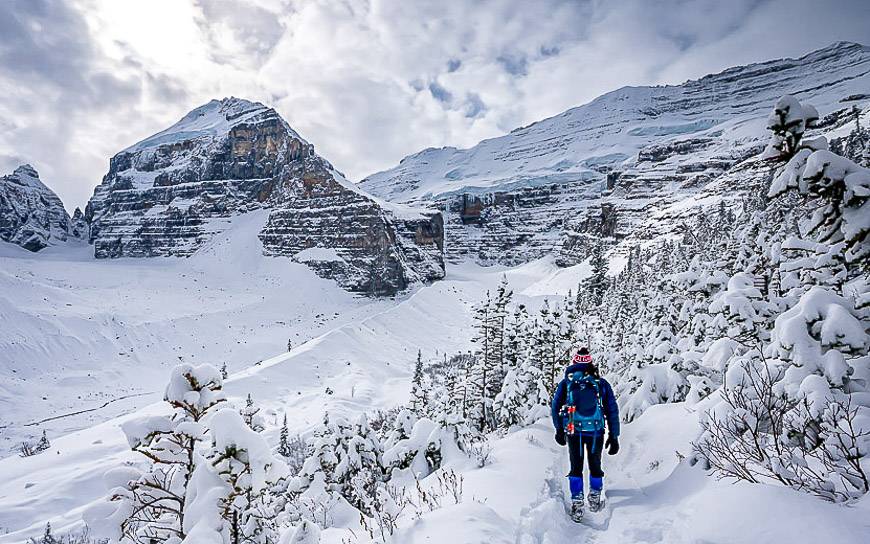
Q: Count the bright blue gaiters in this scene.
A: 2